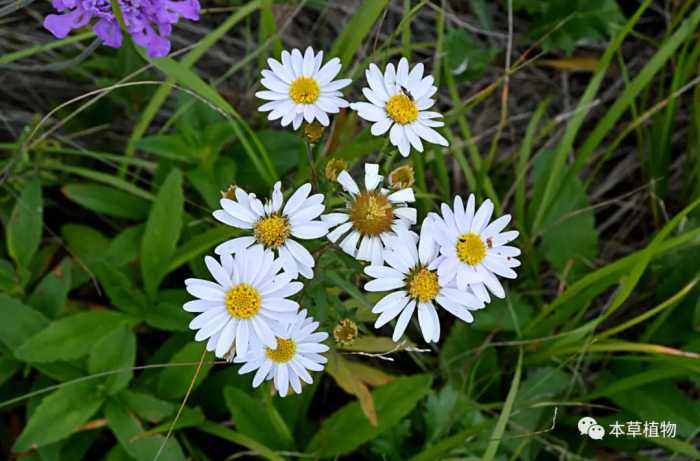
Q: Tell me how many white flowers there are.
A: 8